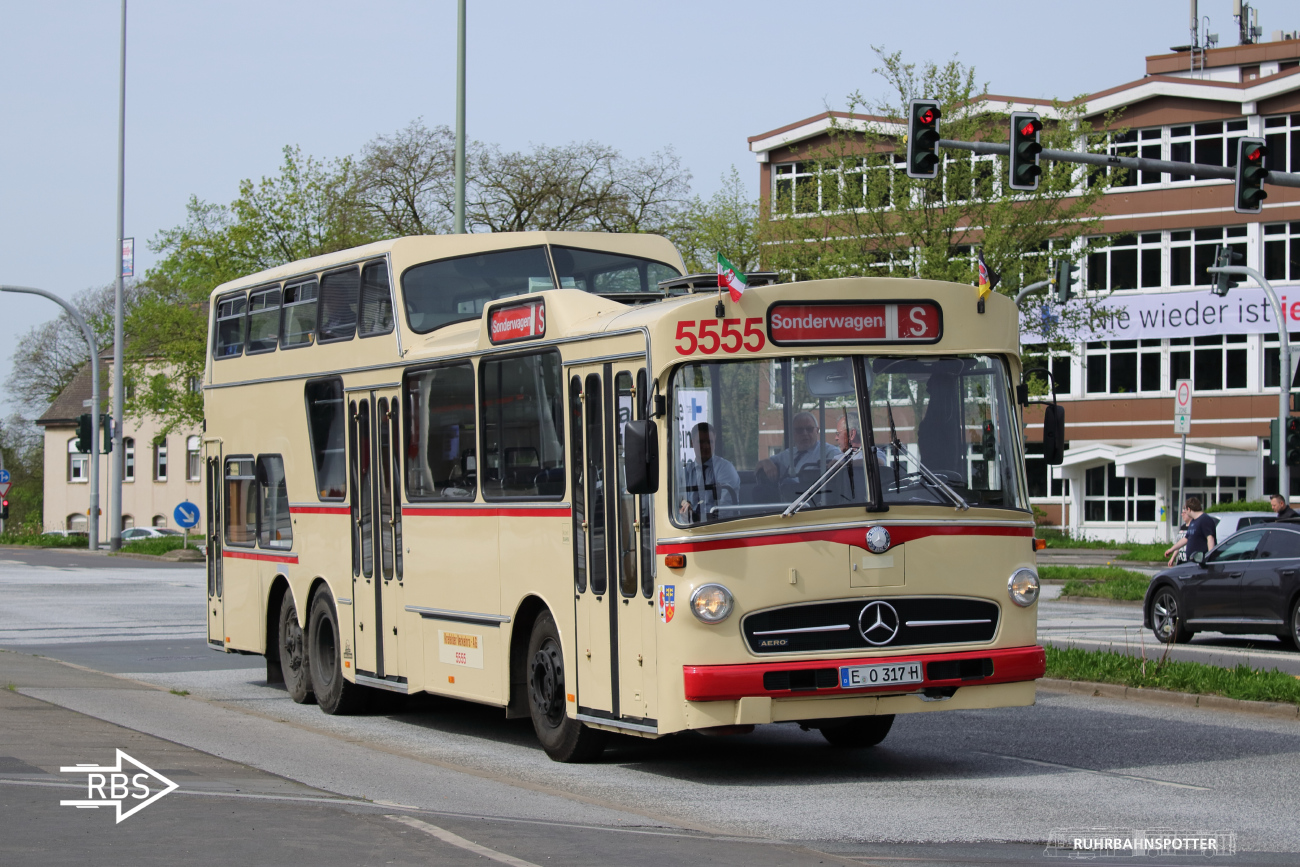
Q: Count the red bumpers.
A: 1